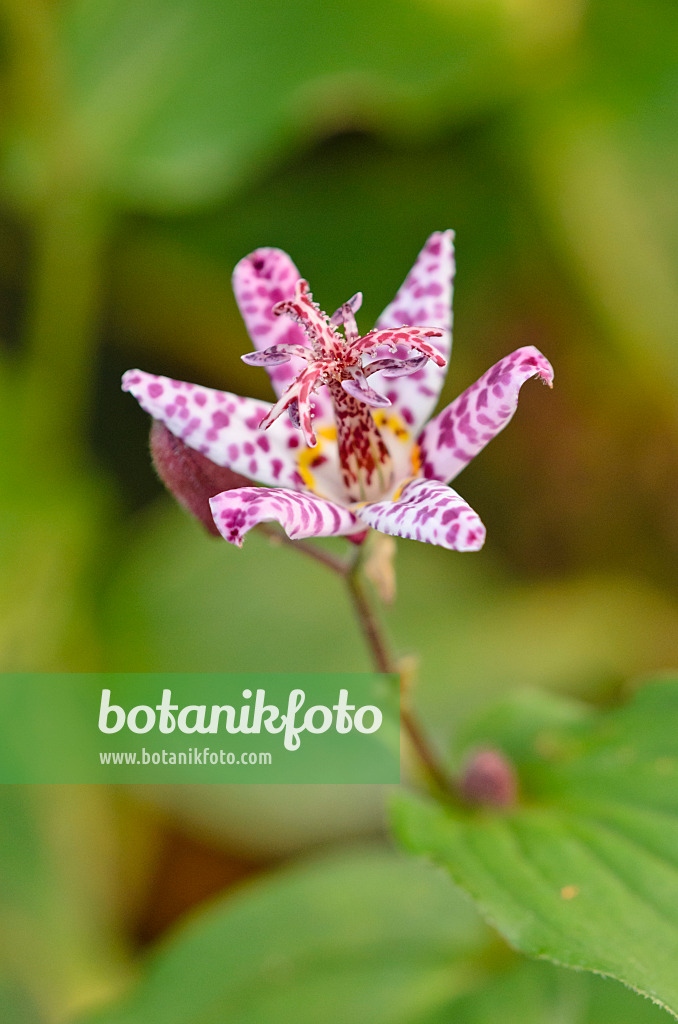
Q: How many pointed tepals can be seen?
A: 6